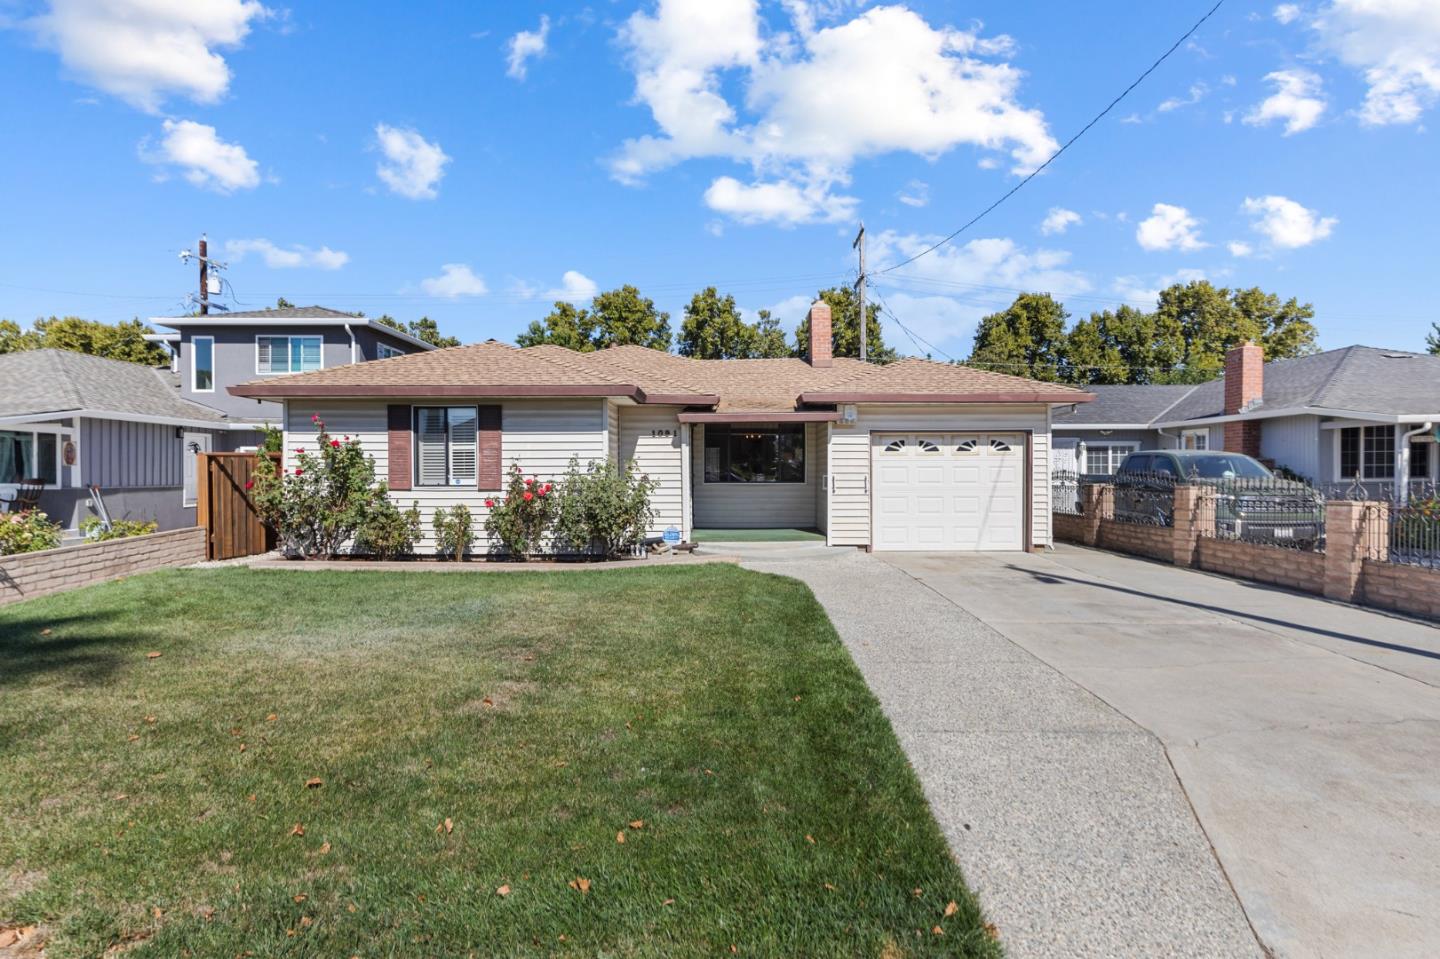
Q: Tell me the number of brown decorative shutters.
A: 2